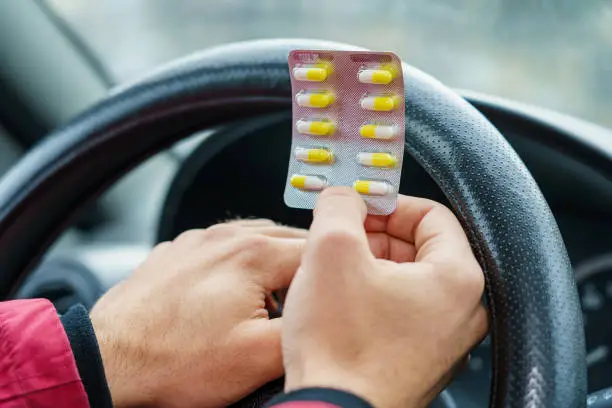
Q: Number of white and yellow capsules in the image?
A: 10